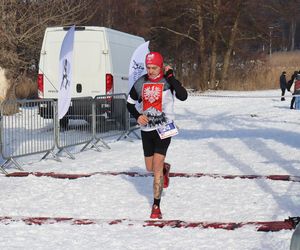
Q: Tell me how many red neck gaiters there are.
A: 1